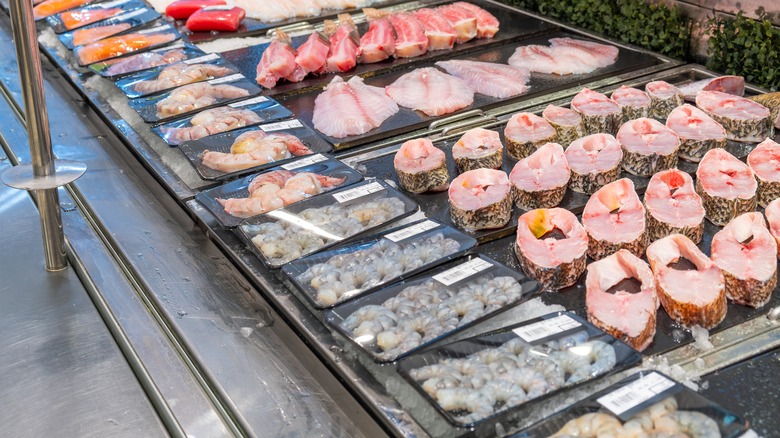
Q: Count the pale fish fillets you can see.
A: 5